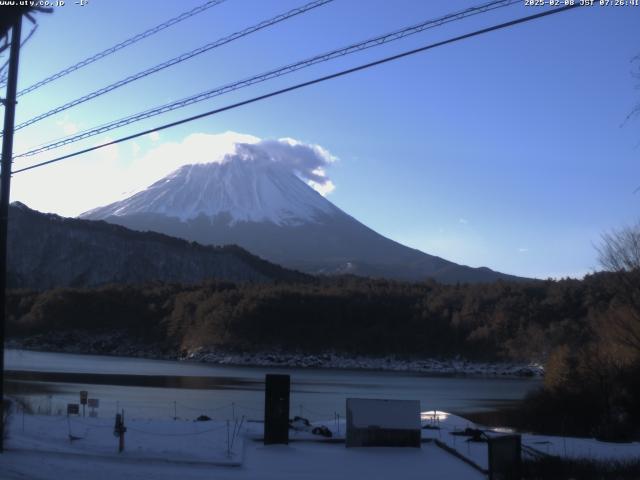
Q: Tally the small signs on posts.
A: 3